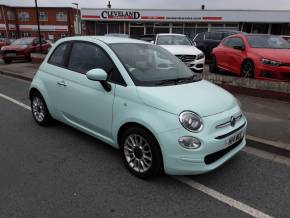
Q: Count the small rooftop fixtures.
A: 2